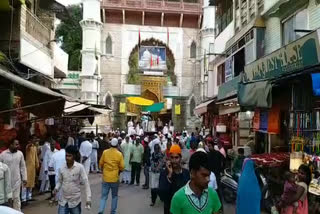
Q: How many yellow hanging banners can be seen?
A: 2